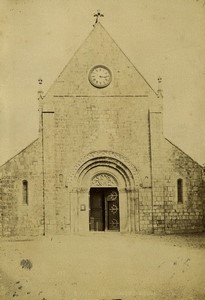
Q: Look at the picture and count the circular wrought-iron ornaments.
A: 3